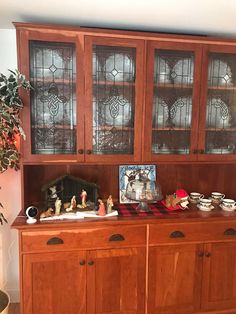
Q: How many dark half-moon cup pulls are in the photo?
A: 4